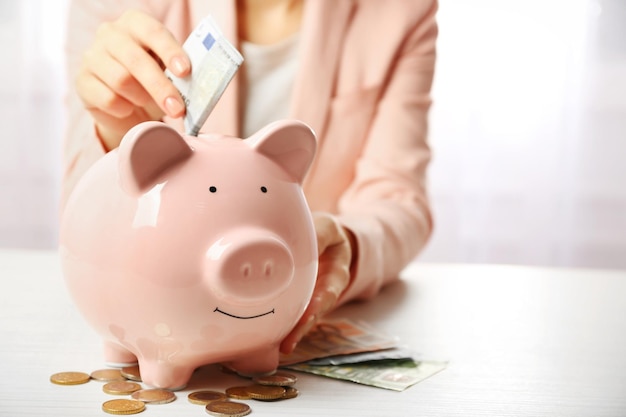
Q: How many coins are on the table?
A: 12